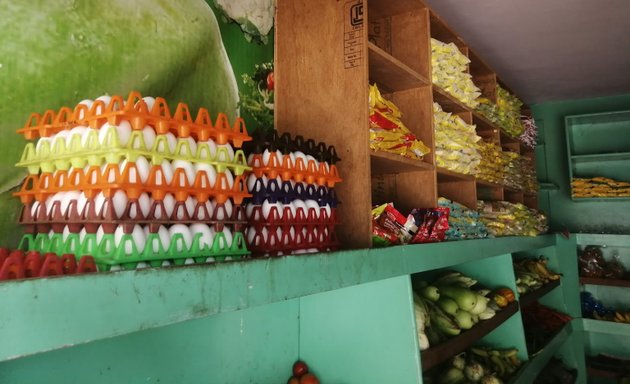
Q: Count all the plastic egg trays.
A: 11